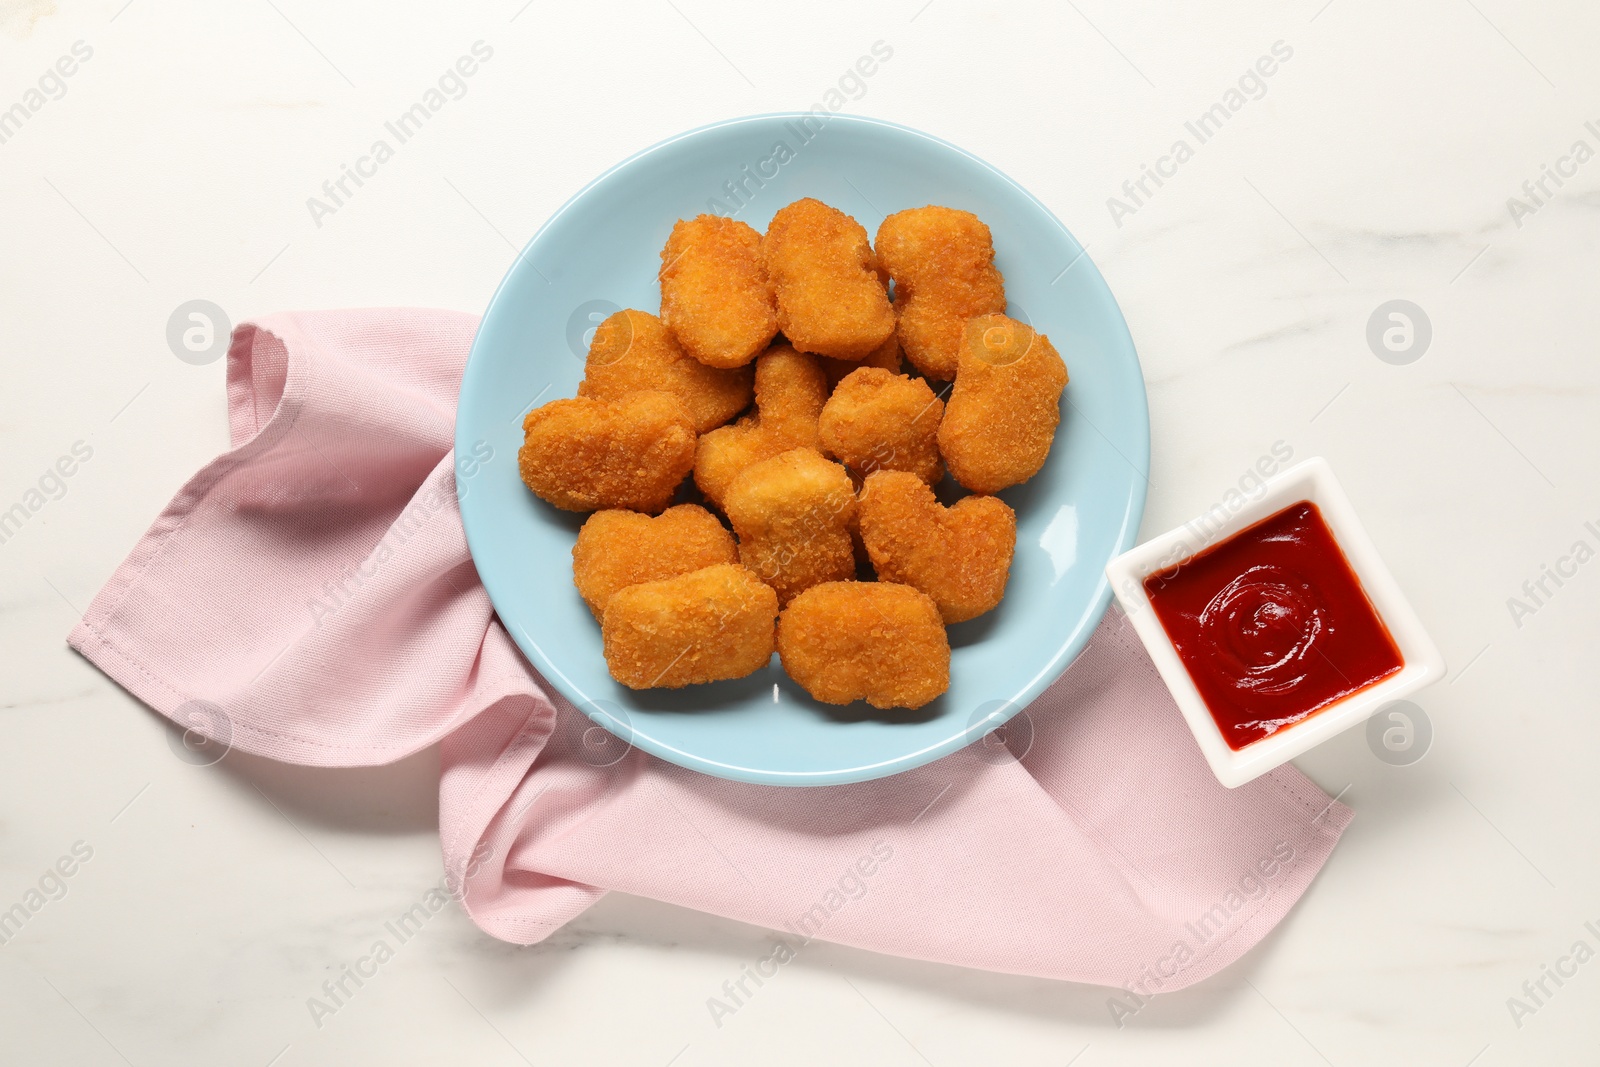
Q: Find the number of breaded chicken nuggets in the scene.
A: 14